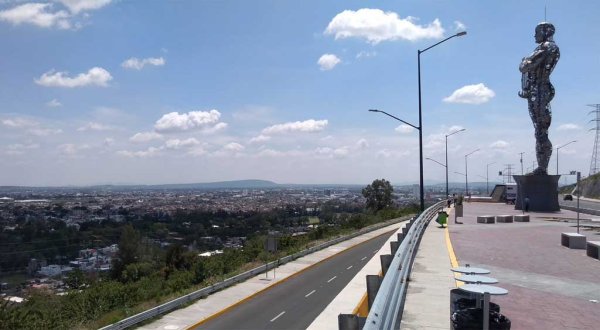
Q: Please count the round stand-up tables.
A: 3